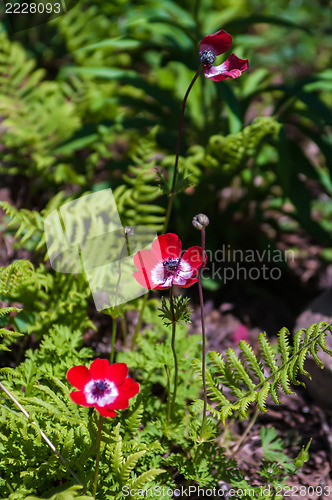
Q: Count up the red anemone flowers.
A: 3